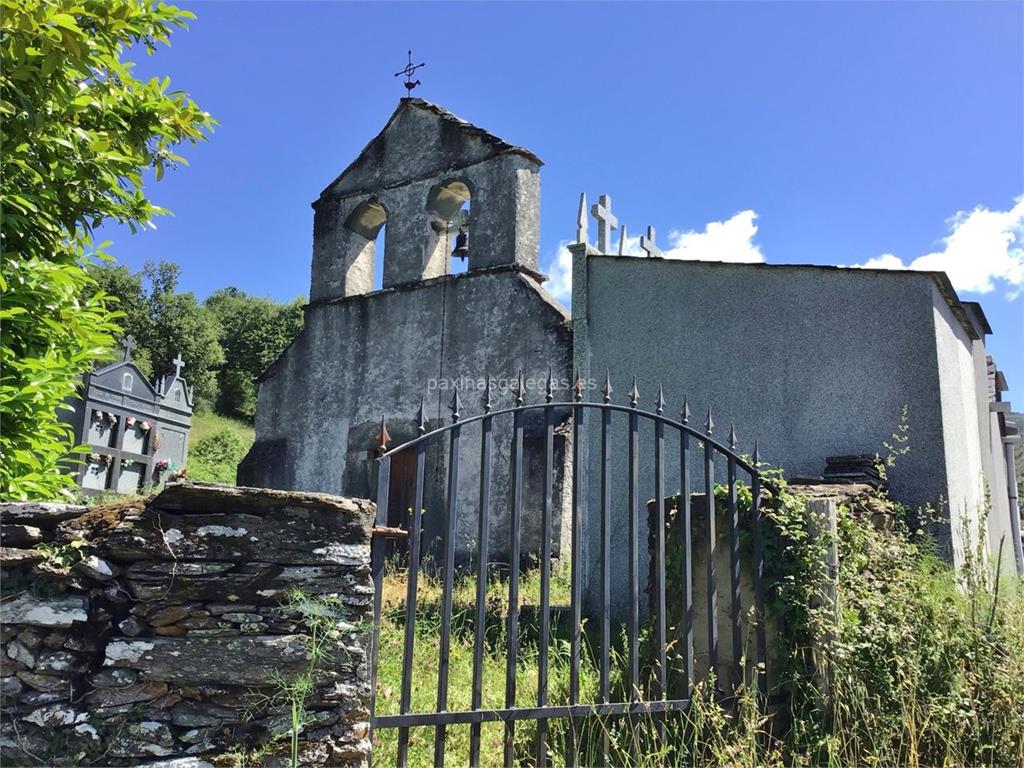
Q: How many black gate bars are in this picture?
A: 14